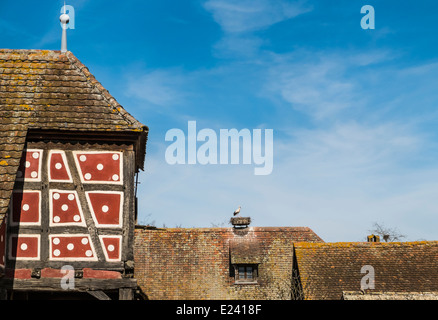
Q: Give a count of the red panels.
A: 9